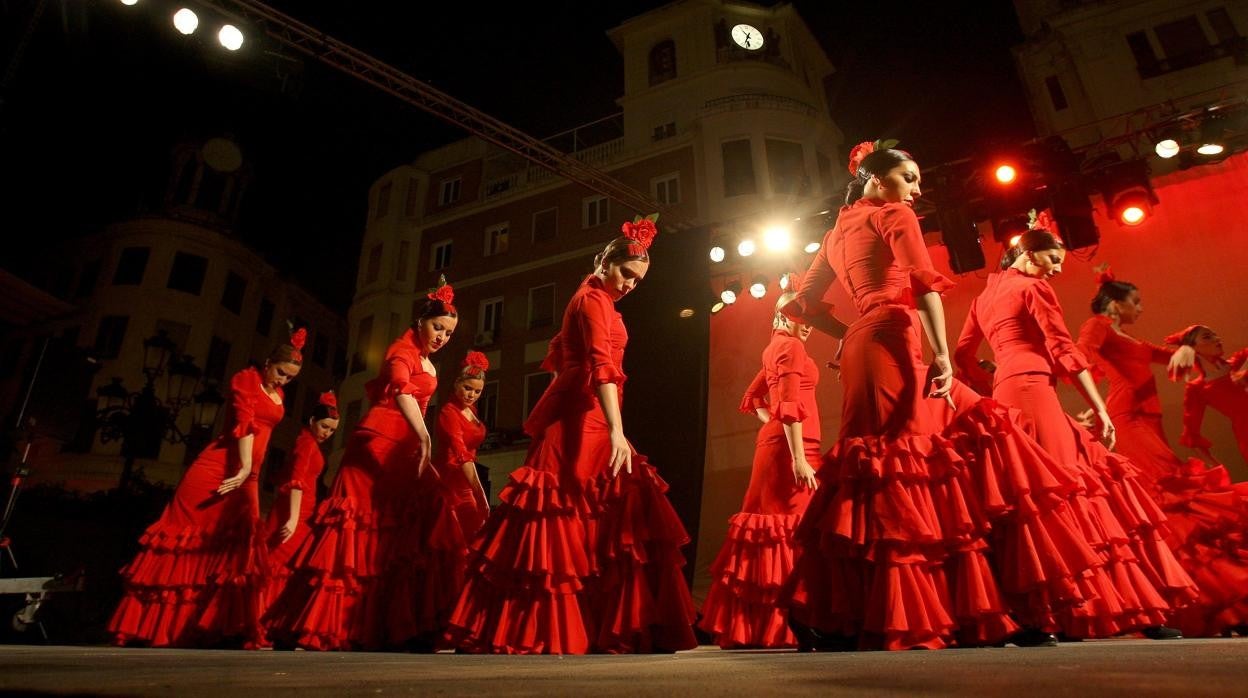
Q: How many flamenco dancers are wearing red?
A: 10